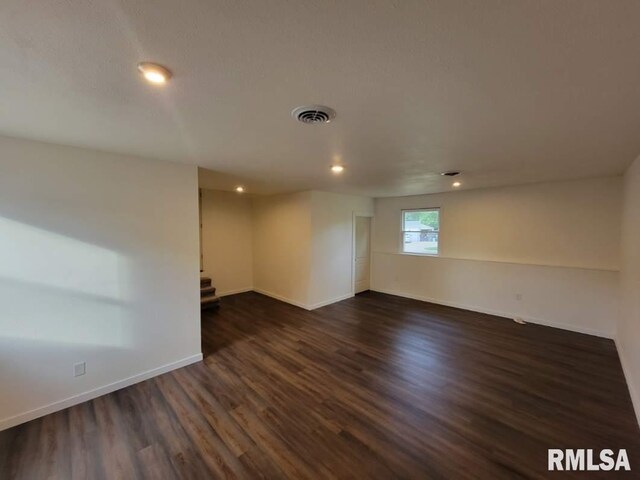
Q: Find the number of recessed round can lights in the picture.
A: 4